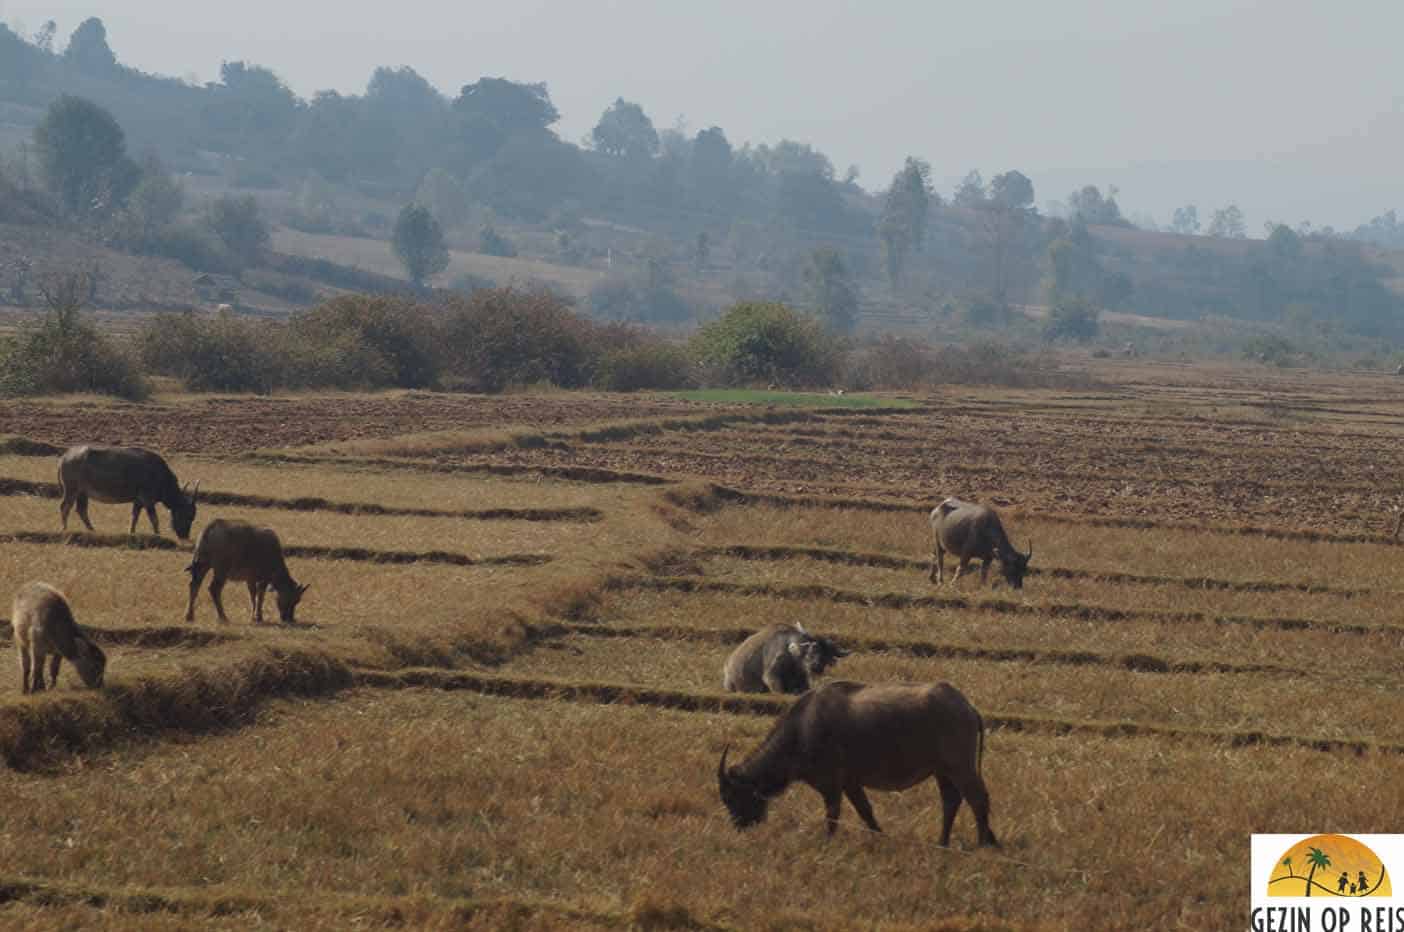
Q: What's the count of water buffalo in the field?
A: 6